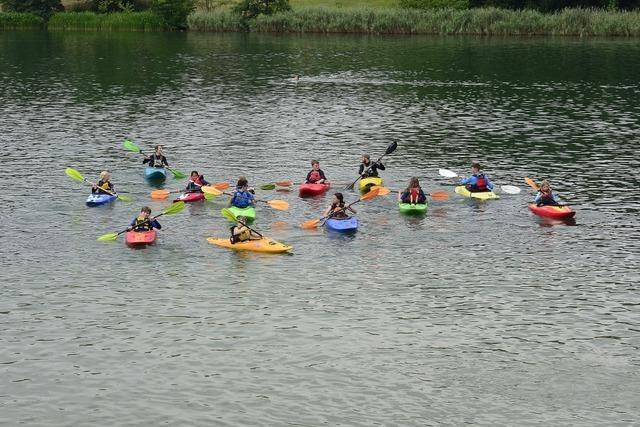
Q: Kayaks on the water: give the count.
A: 12